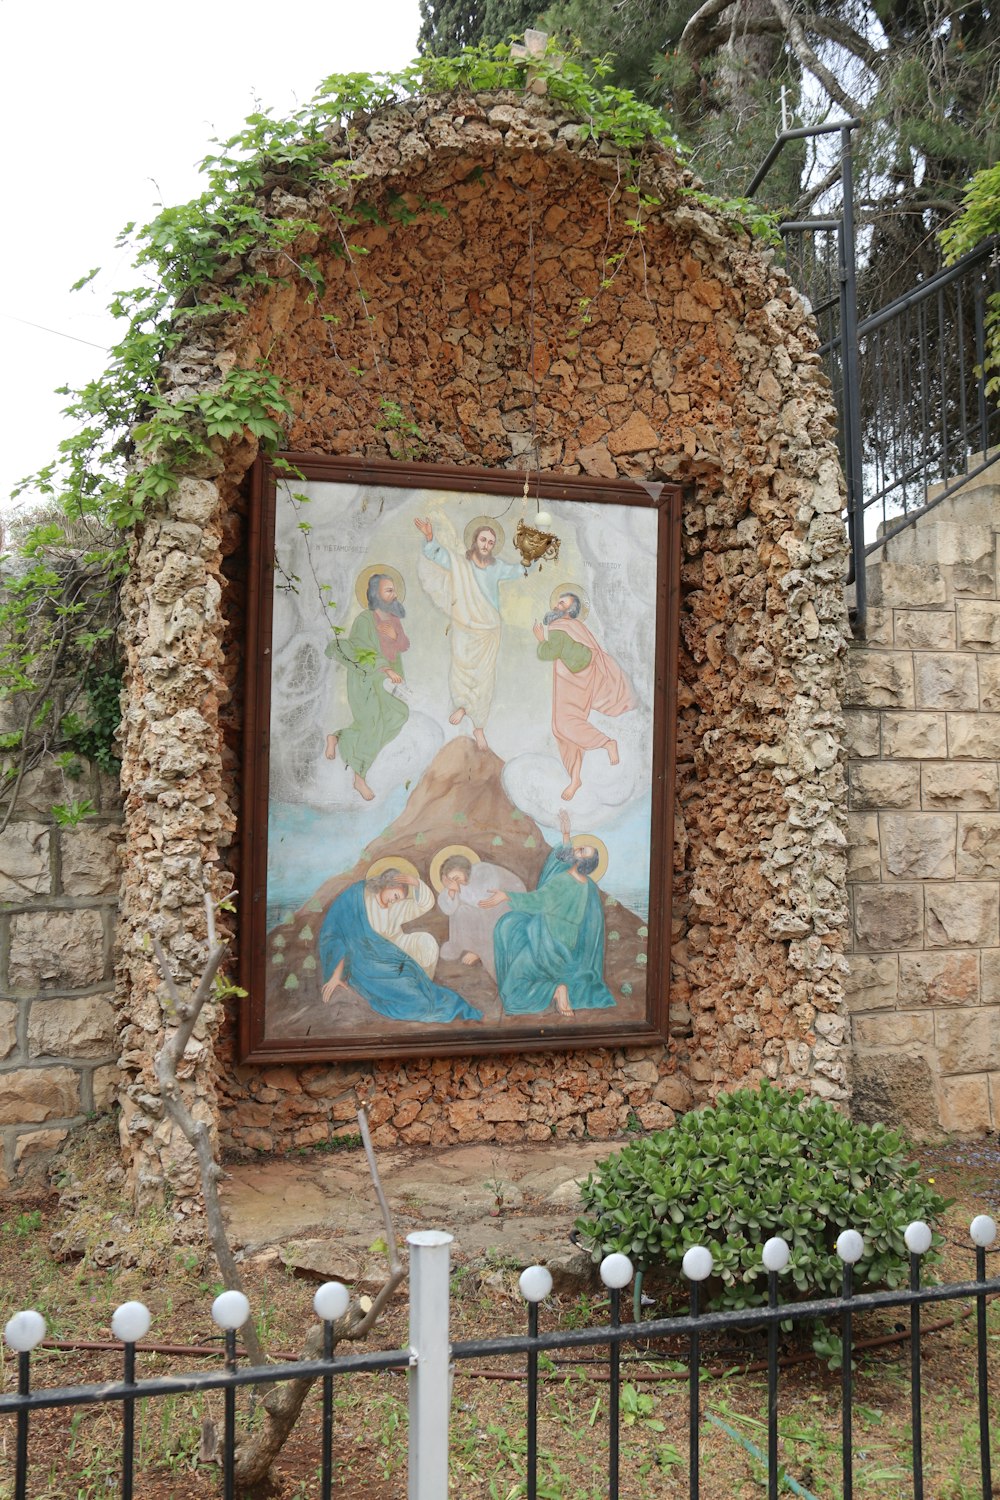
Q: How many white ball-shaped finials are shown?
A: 11